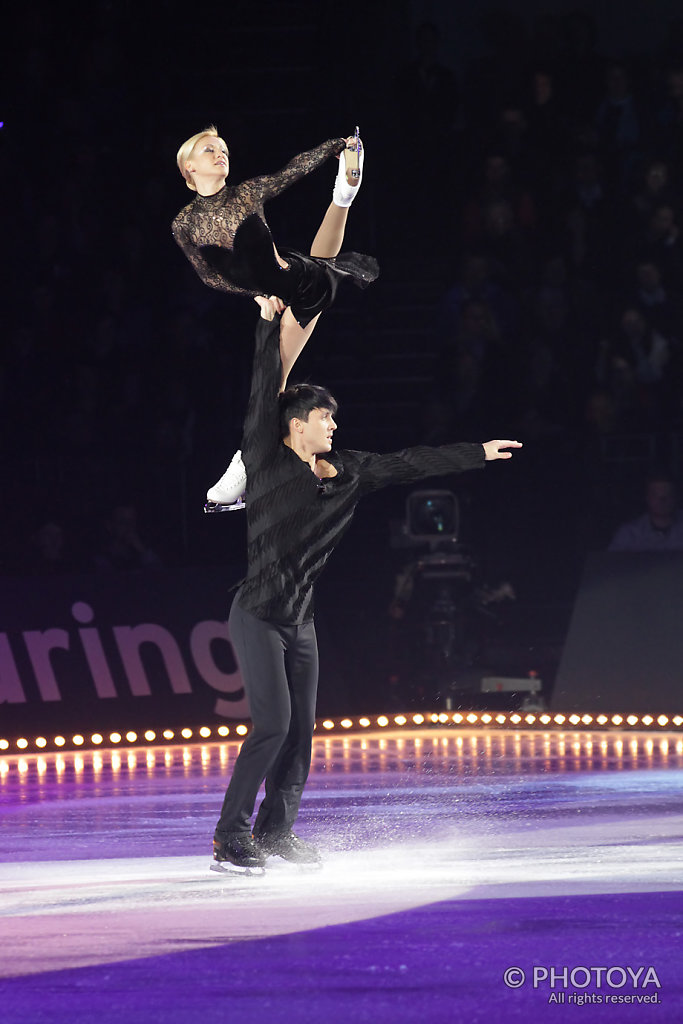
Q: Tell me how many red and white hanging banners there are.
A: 0